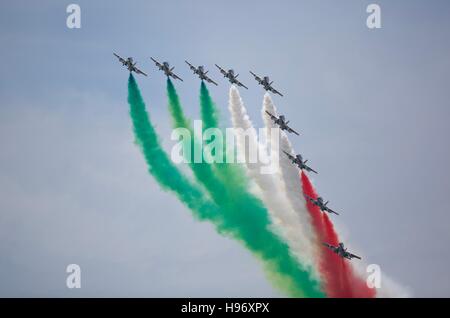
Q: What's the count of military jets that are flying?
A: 9